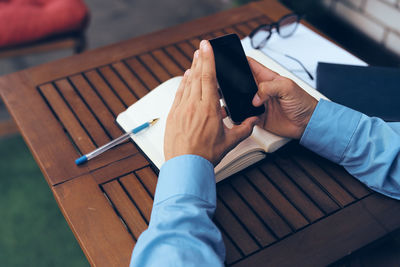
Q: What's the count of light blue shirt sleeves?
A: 2